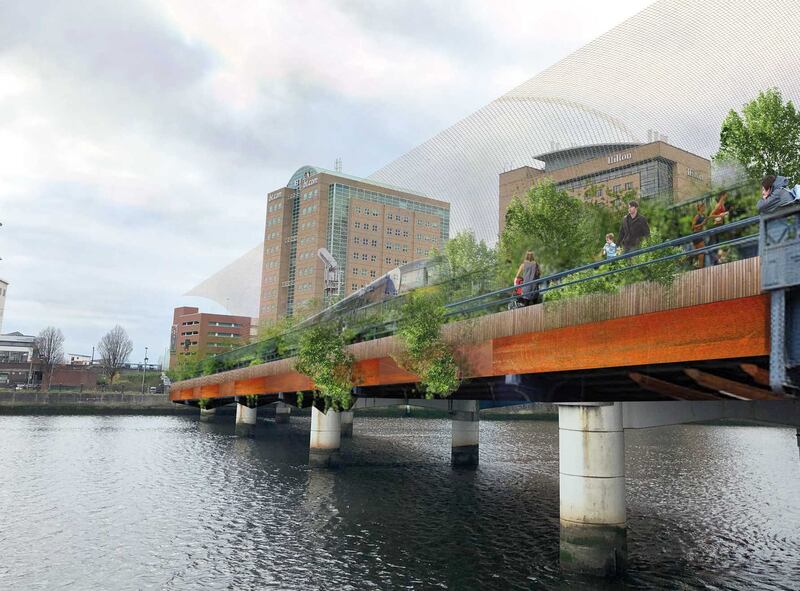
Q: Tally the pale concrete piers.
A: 7